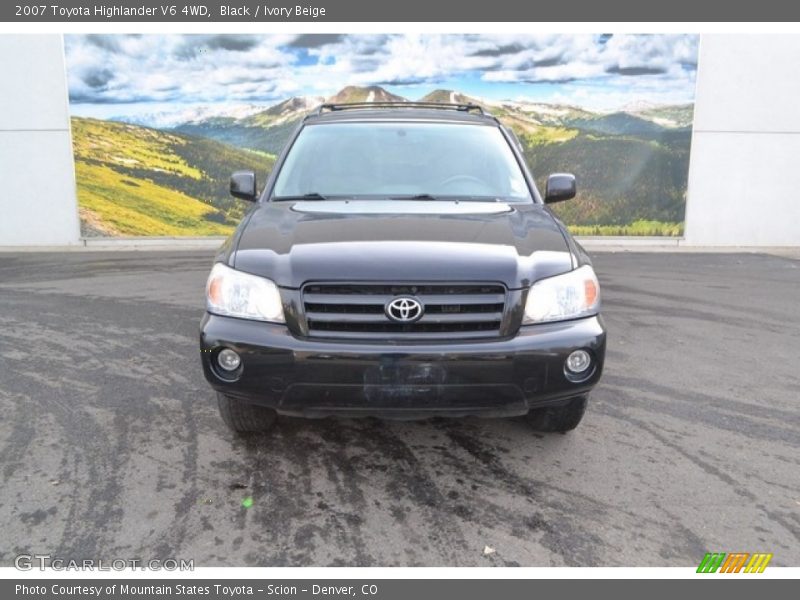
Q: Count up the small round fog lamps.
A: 2